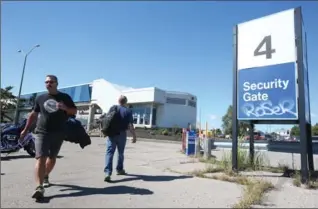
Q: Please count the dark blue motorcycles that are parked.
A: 1